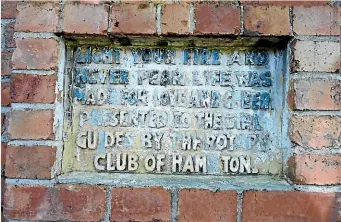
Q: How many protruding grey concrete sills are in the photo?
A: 1